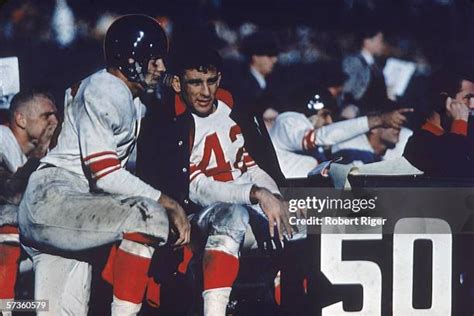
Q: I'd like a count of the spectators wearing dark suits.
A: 2